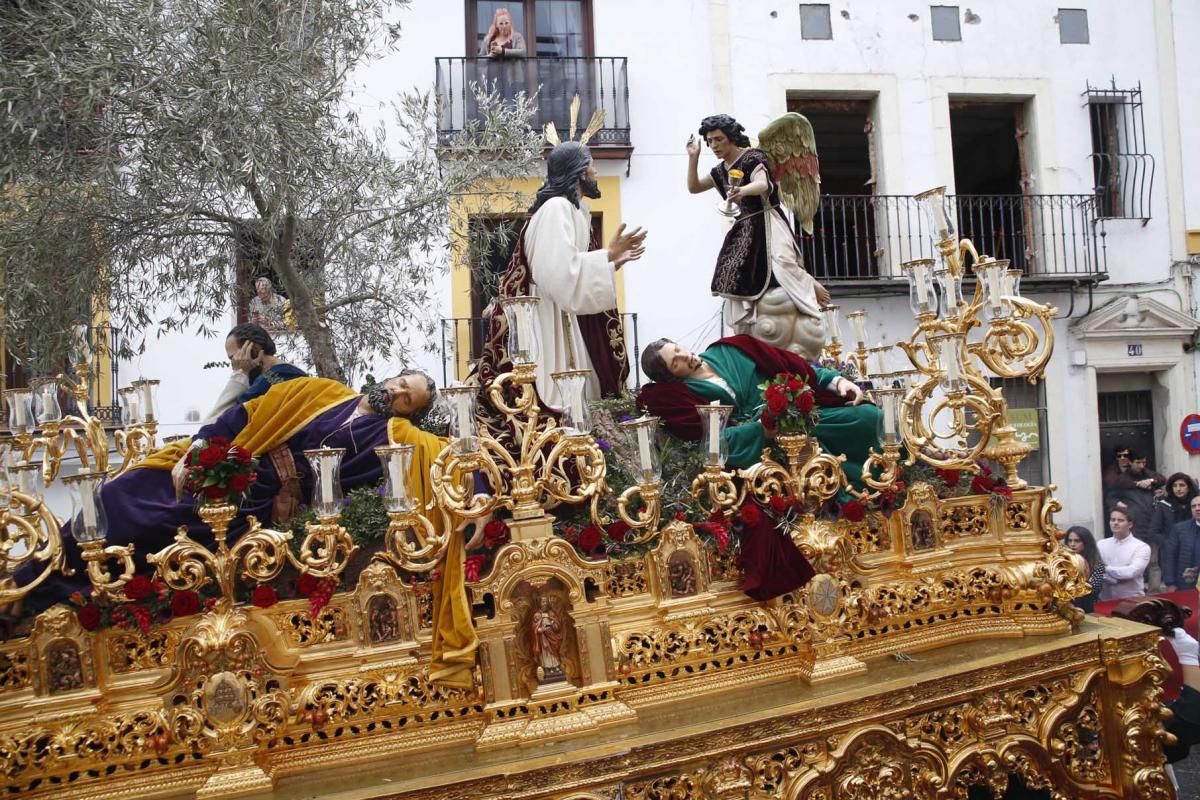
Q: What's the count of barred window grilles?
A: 1